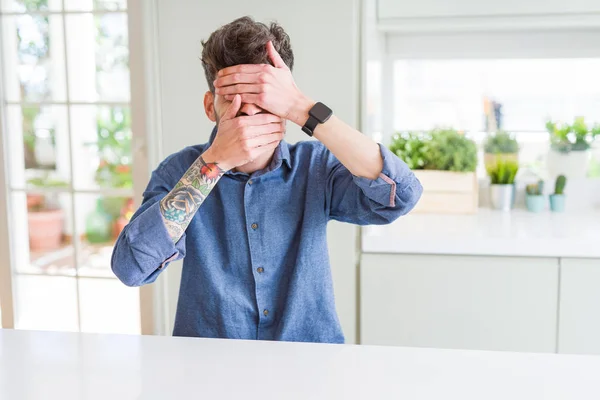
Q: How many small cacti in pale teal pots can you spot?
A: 2